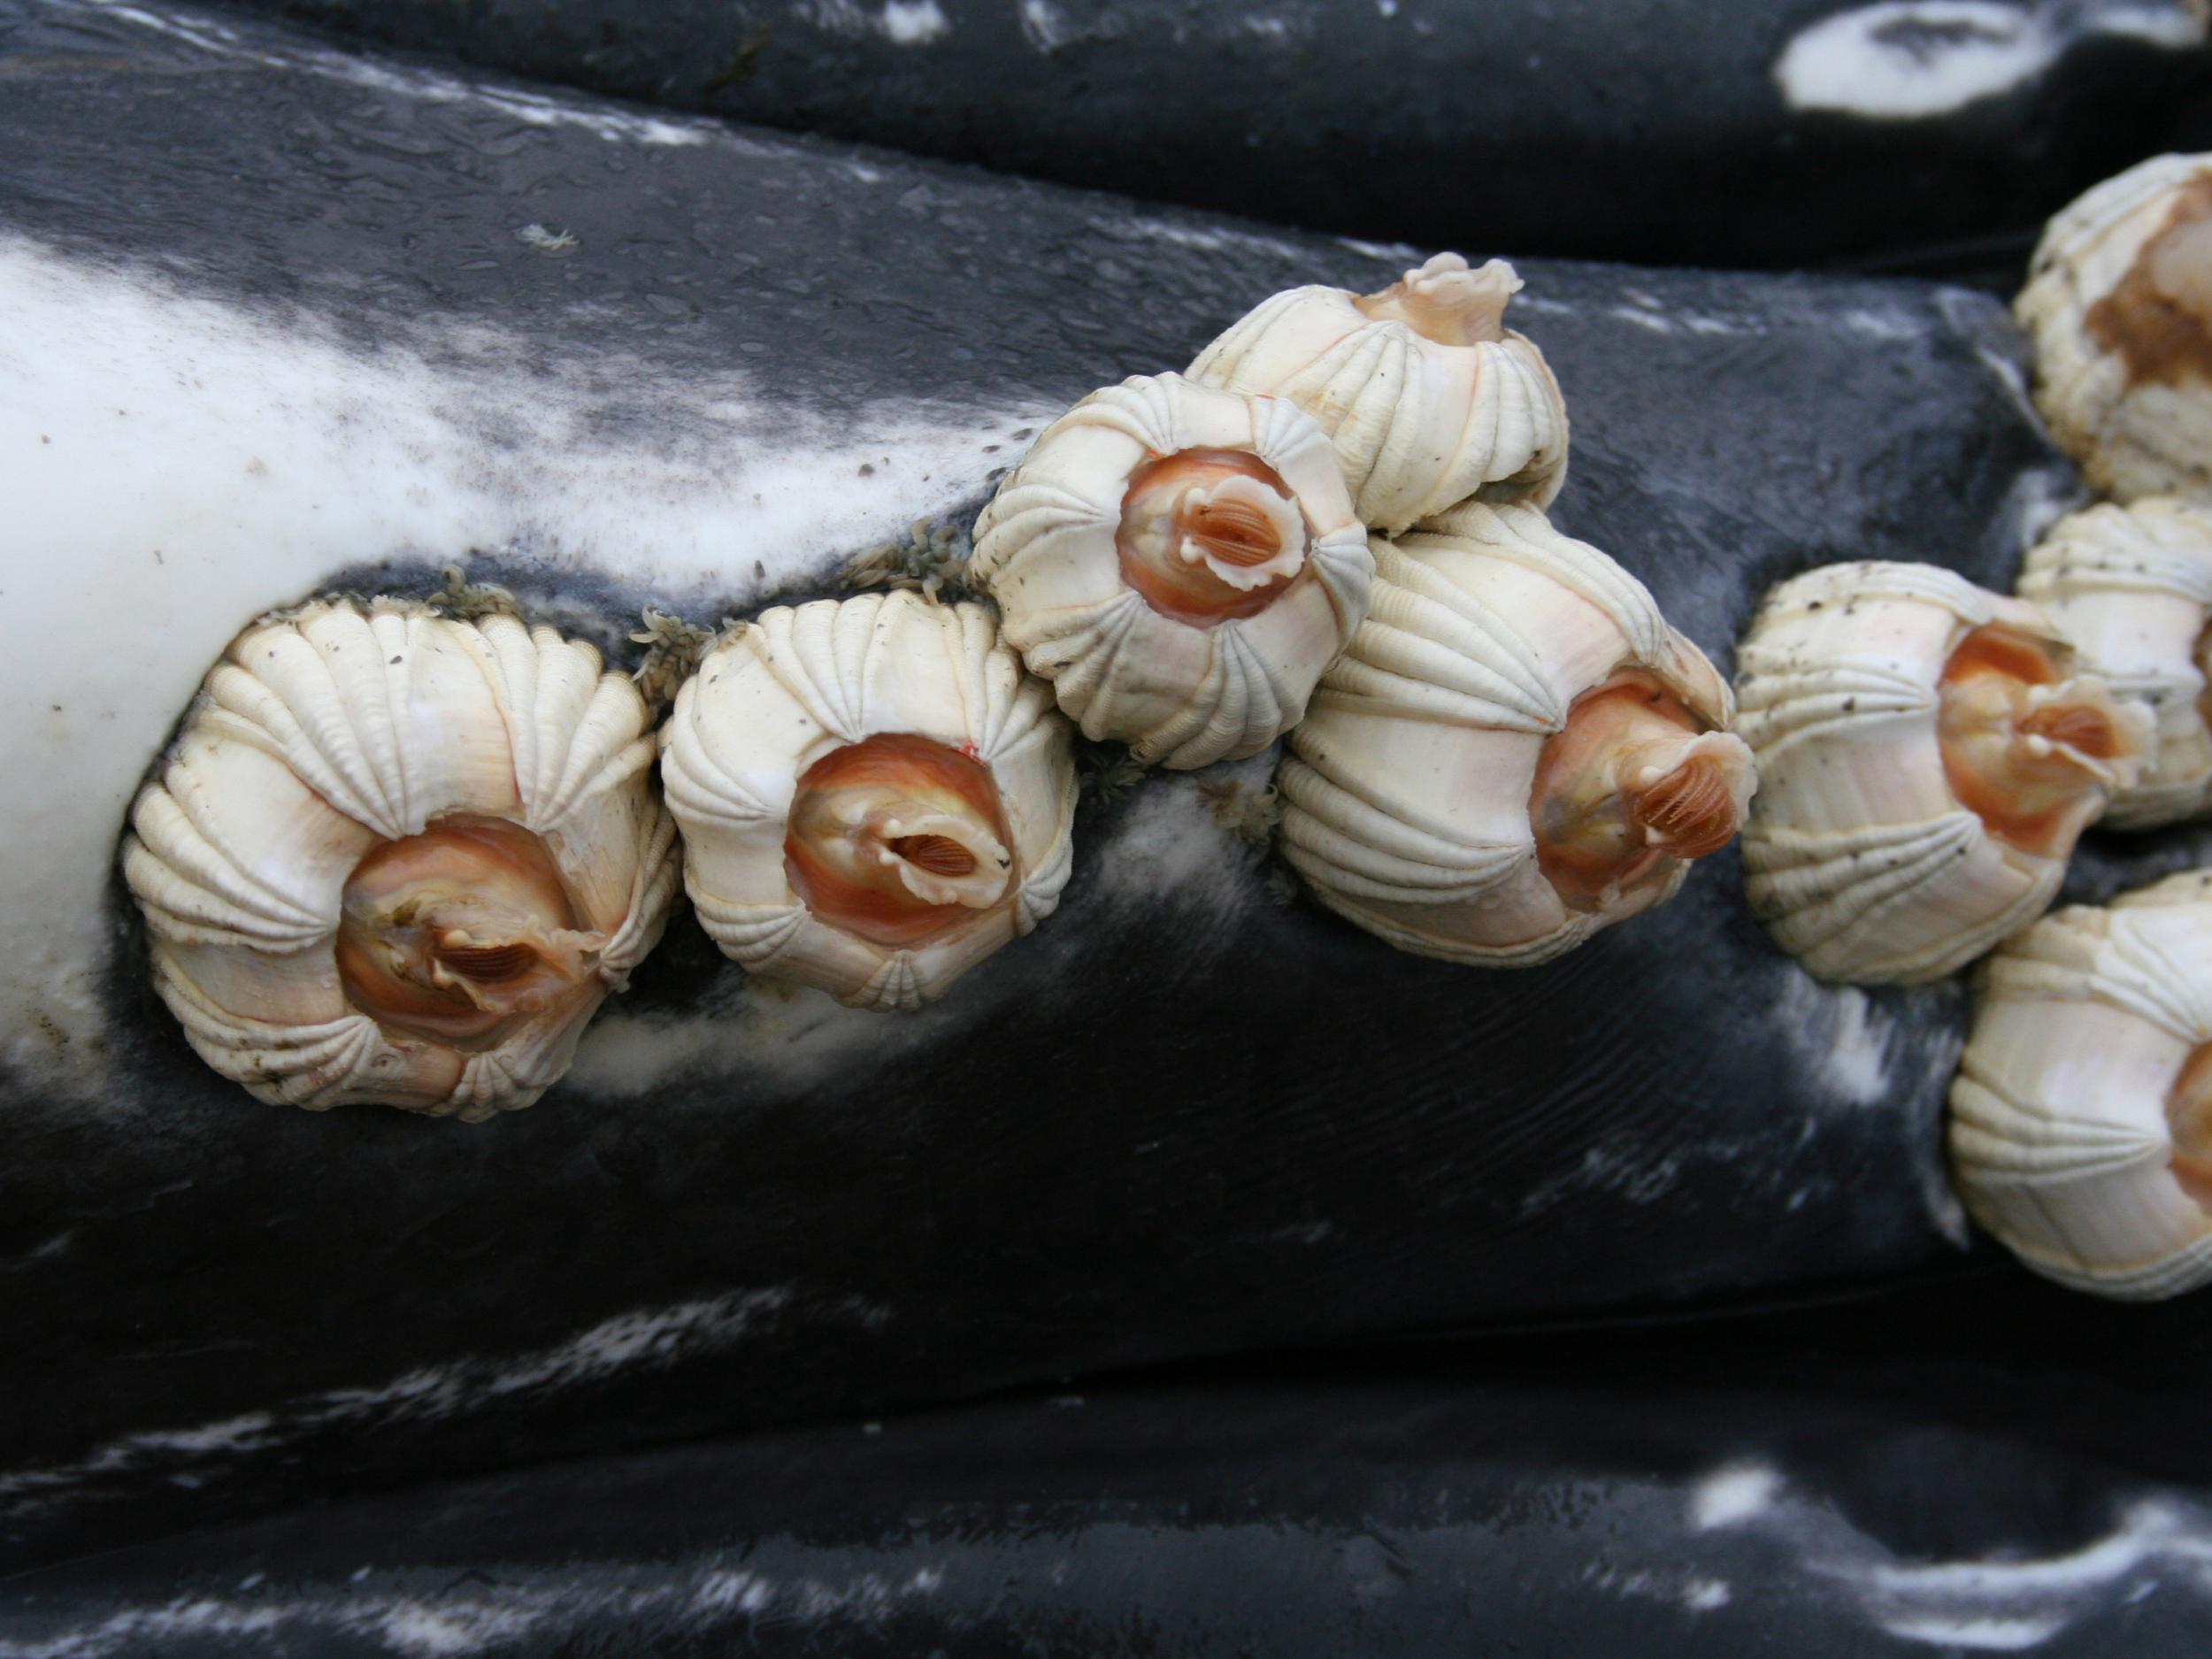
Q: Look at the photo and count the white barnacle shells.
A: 9